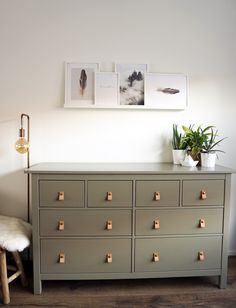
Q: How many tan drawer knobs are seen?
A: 12